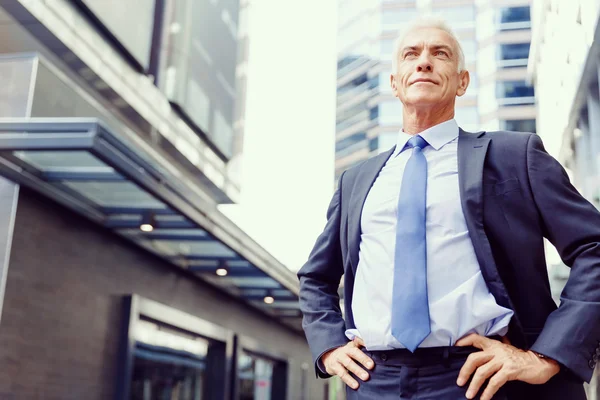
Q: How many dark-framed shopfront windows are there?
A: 2